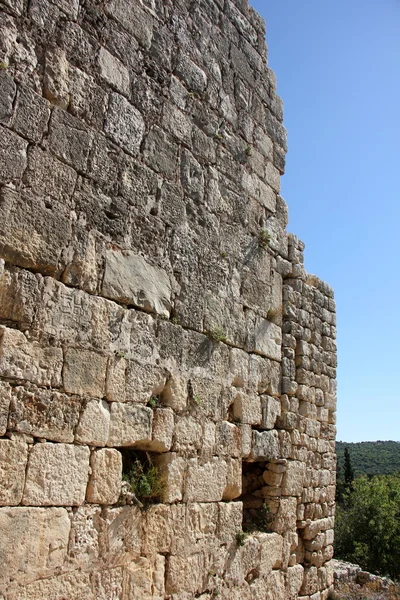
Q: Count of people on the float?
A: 0